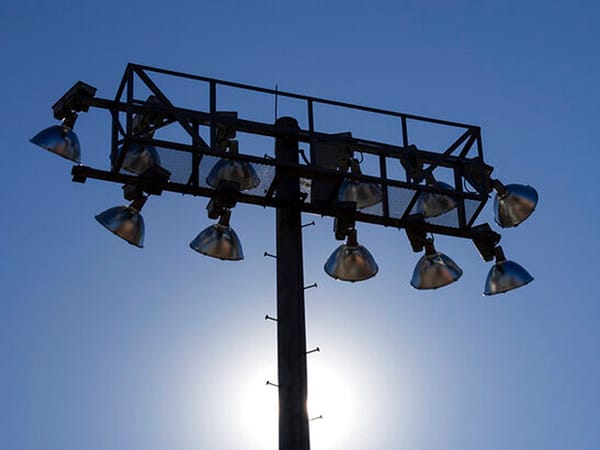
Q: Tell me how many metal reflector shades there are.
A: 11